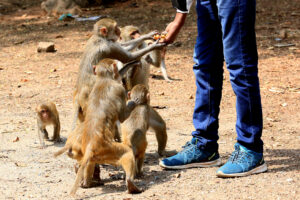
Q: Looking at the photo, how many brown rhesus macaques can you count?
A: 6